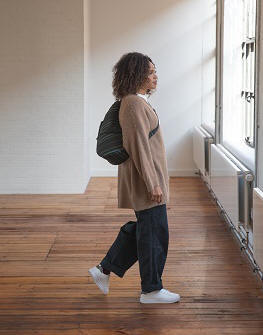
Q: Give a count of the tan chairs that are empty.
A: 0